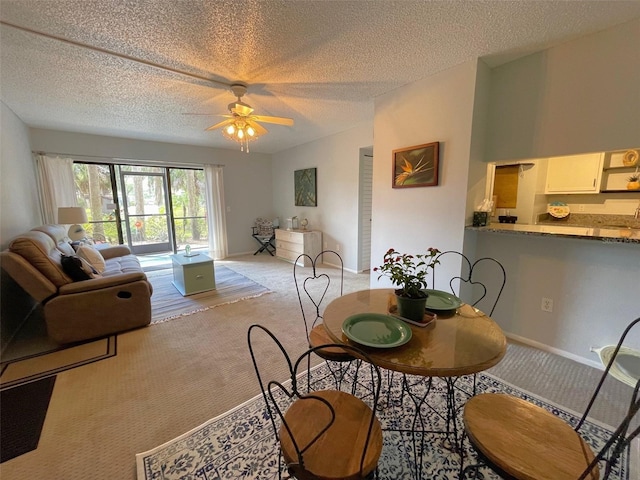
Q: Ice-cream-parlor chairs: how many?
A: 4